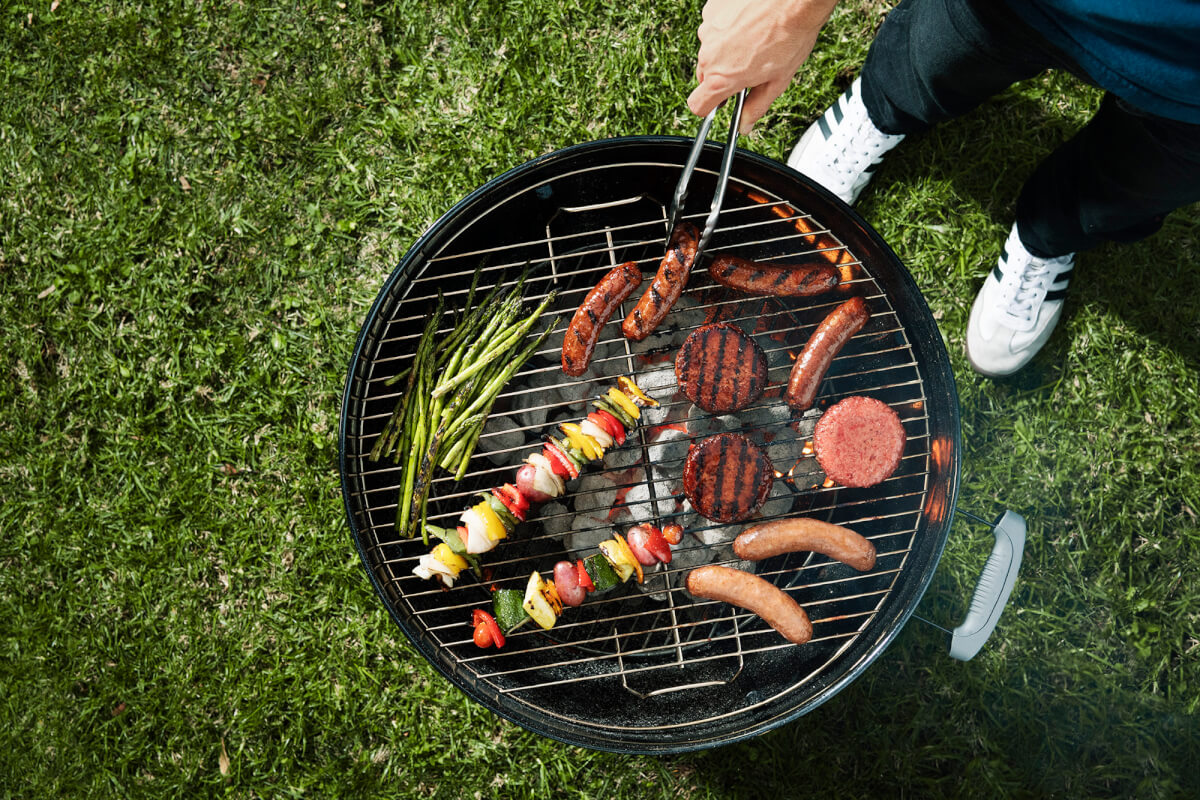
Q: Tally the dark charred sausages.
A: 3